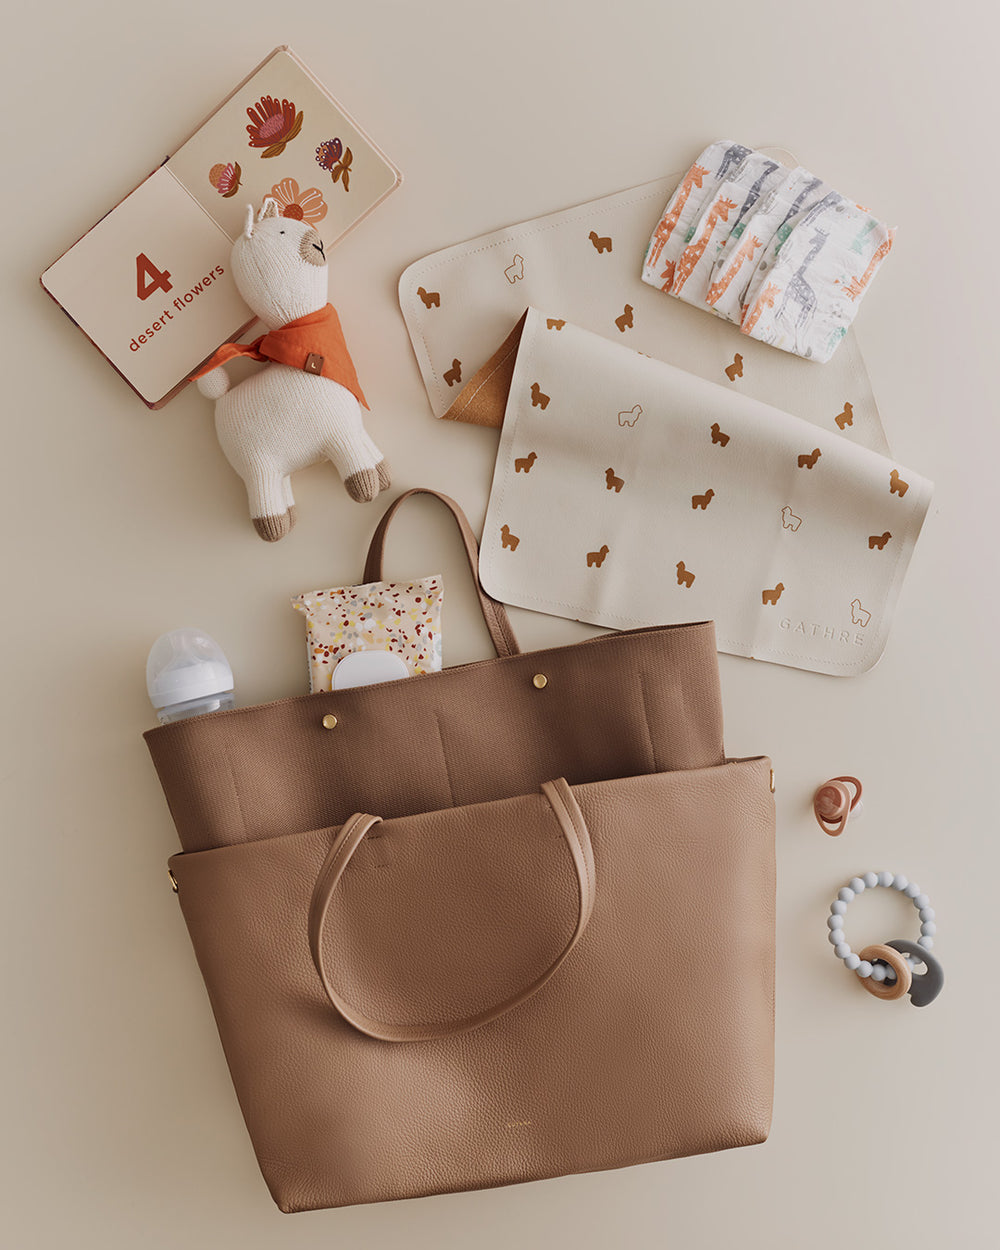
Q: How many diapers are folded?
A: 4